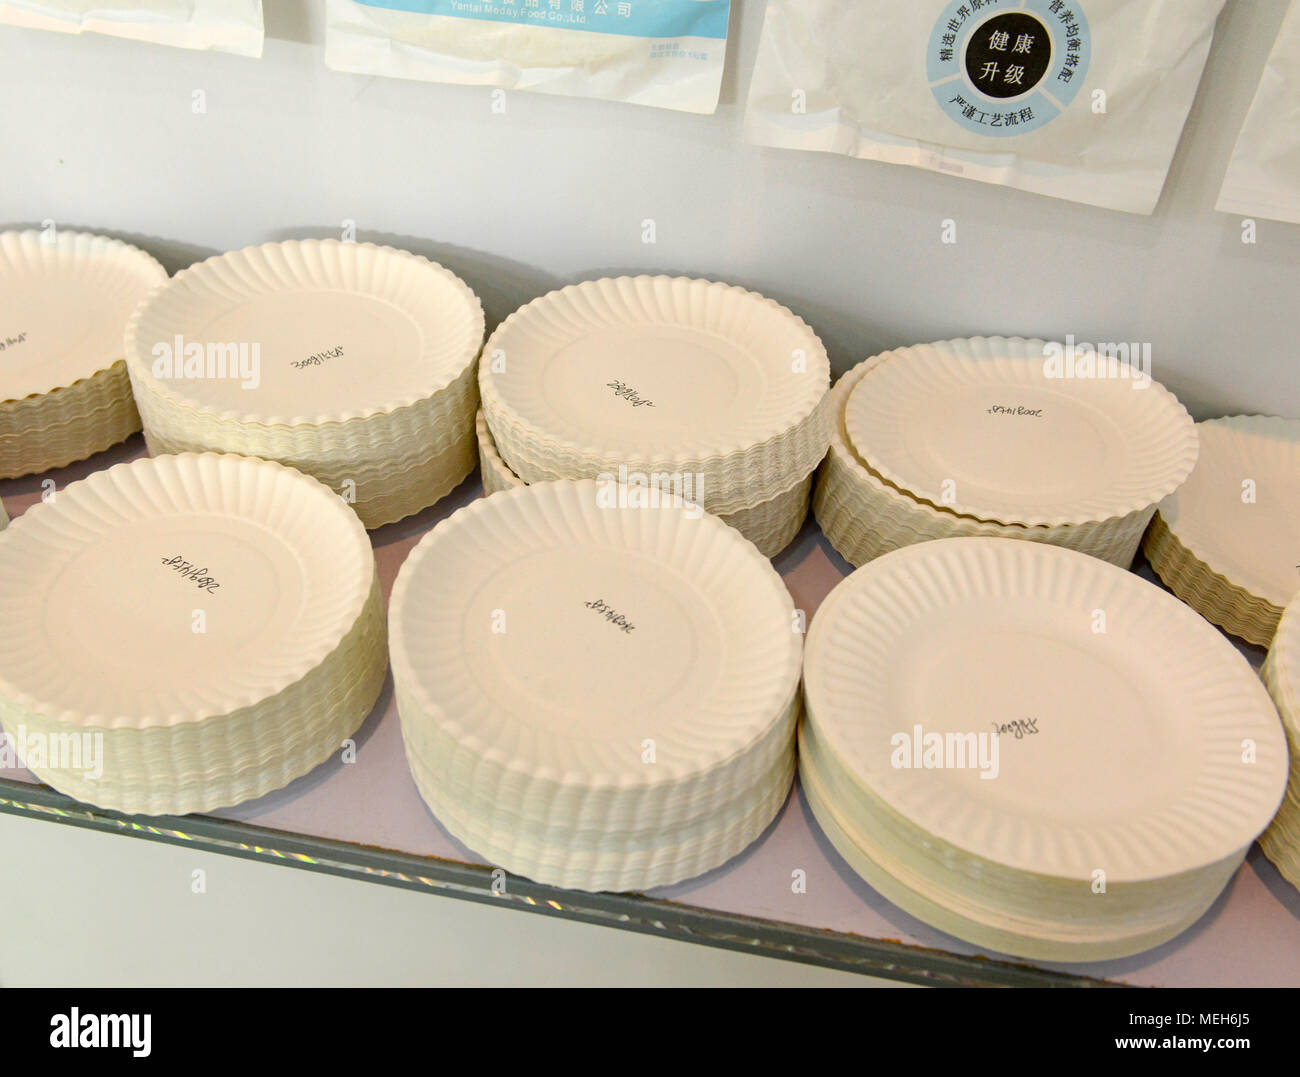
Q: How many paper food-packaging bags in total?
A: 4